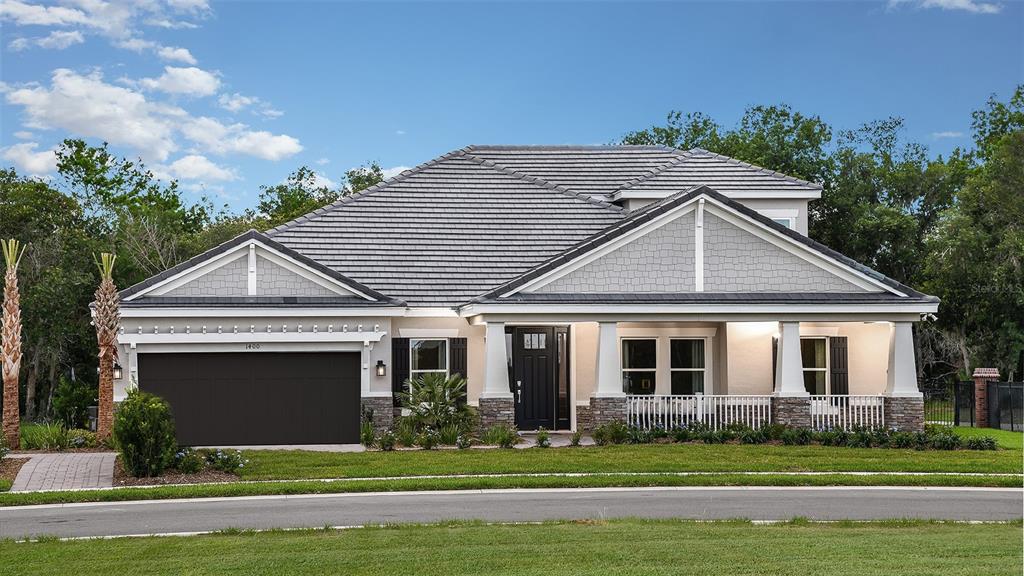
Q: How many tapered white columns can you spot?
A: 4